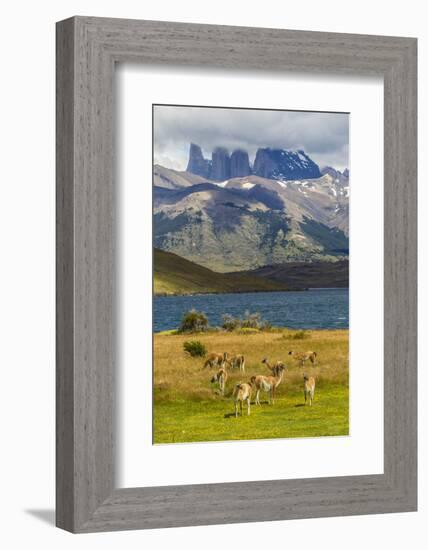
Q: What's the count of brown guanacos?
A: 8